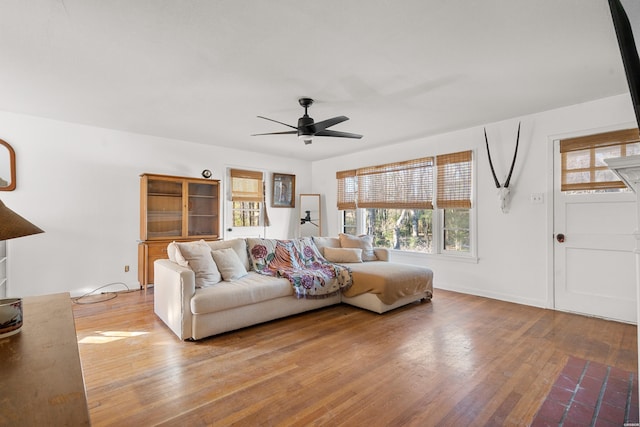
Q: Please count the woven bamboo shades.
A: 5